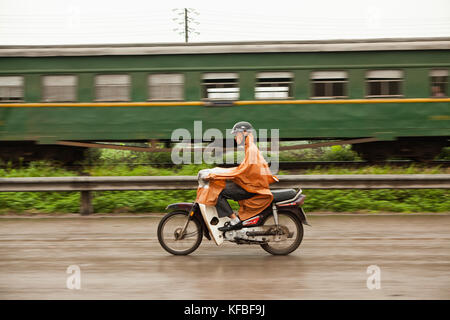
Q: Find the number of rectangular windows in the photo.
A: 9